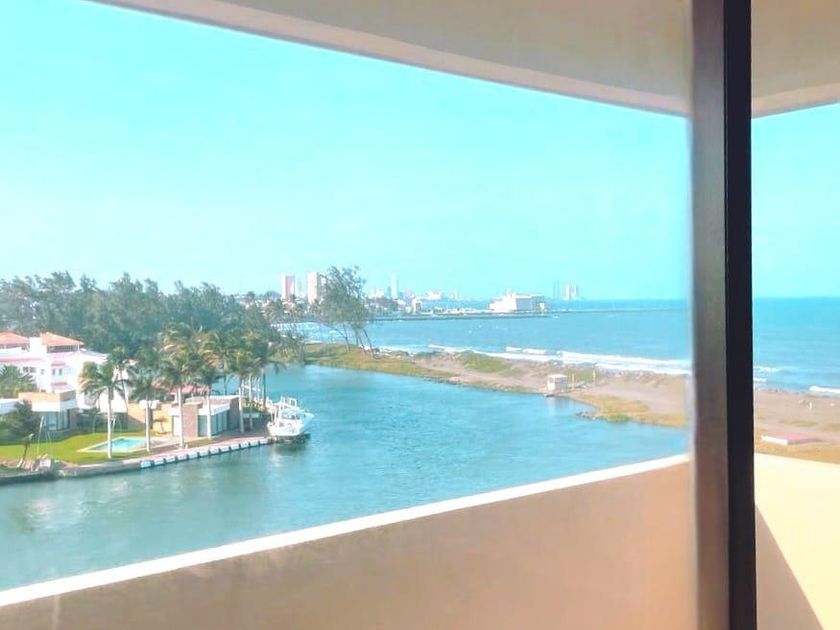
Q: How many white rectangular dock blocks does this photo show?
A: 12